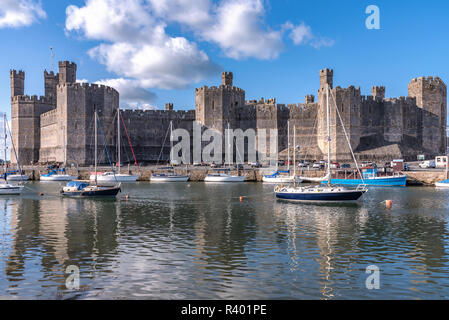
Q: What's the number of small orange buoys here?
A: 4